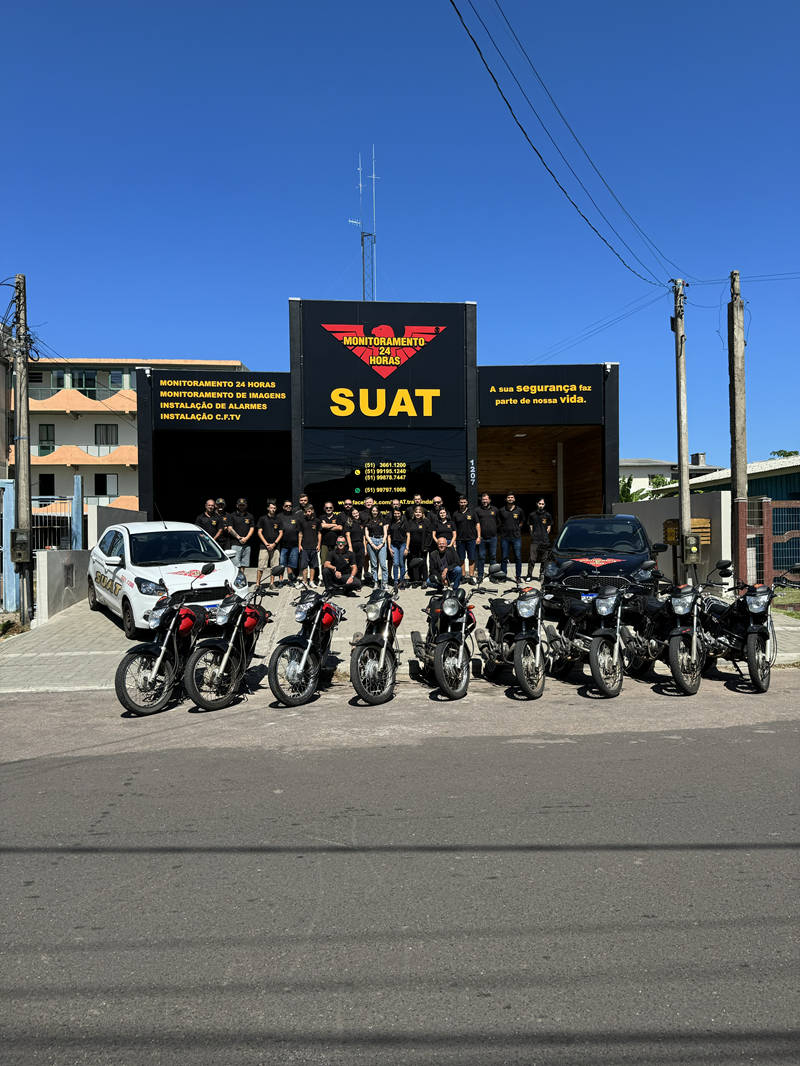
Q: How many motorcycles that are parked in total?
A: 9